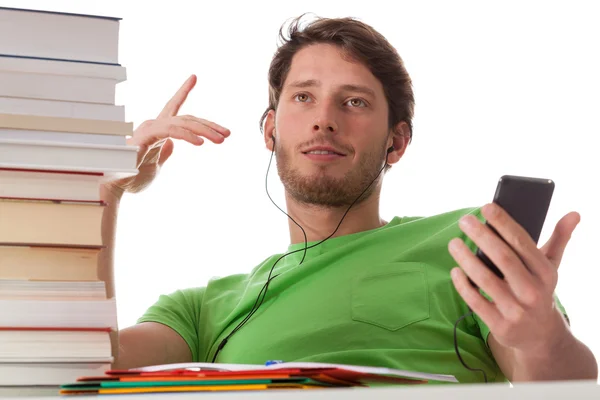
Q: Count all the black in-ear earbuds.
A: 2